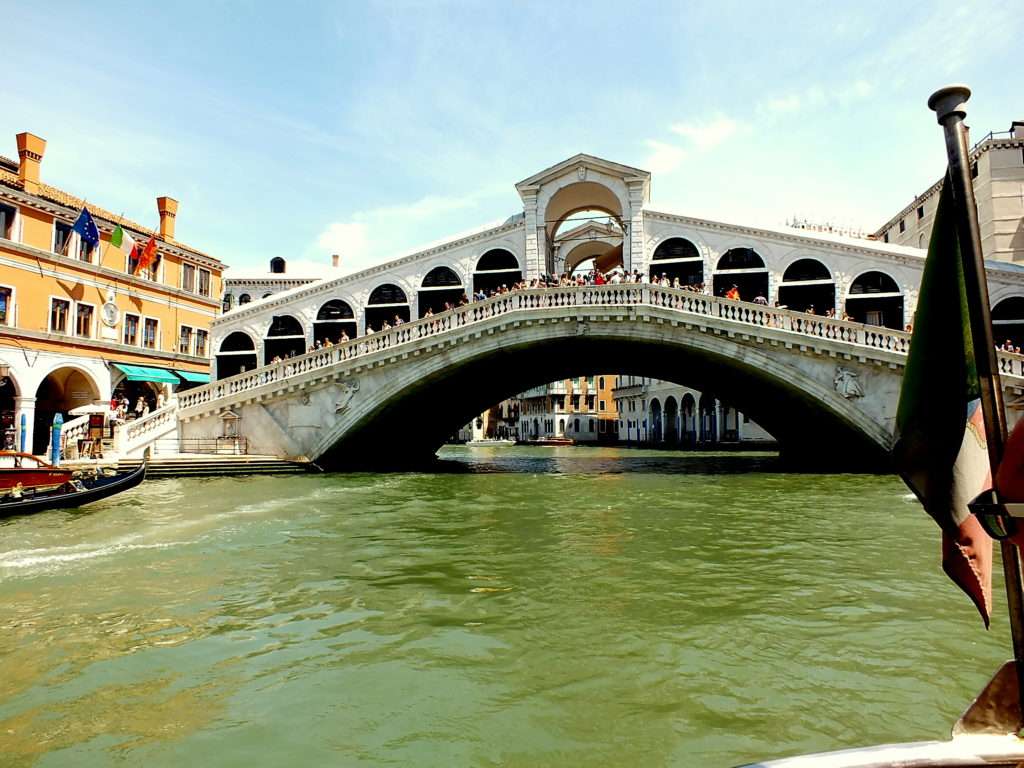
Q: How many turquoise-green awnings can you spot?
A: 2